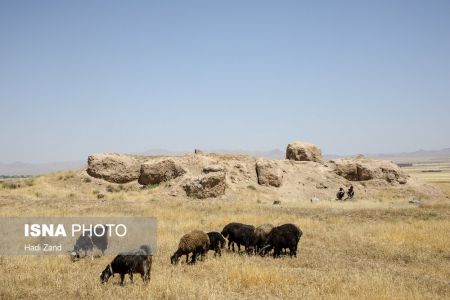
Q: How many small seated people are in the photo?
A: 2